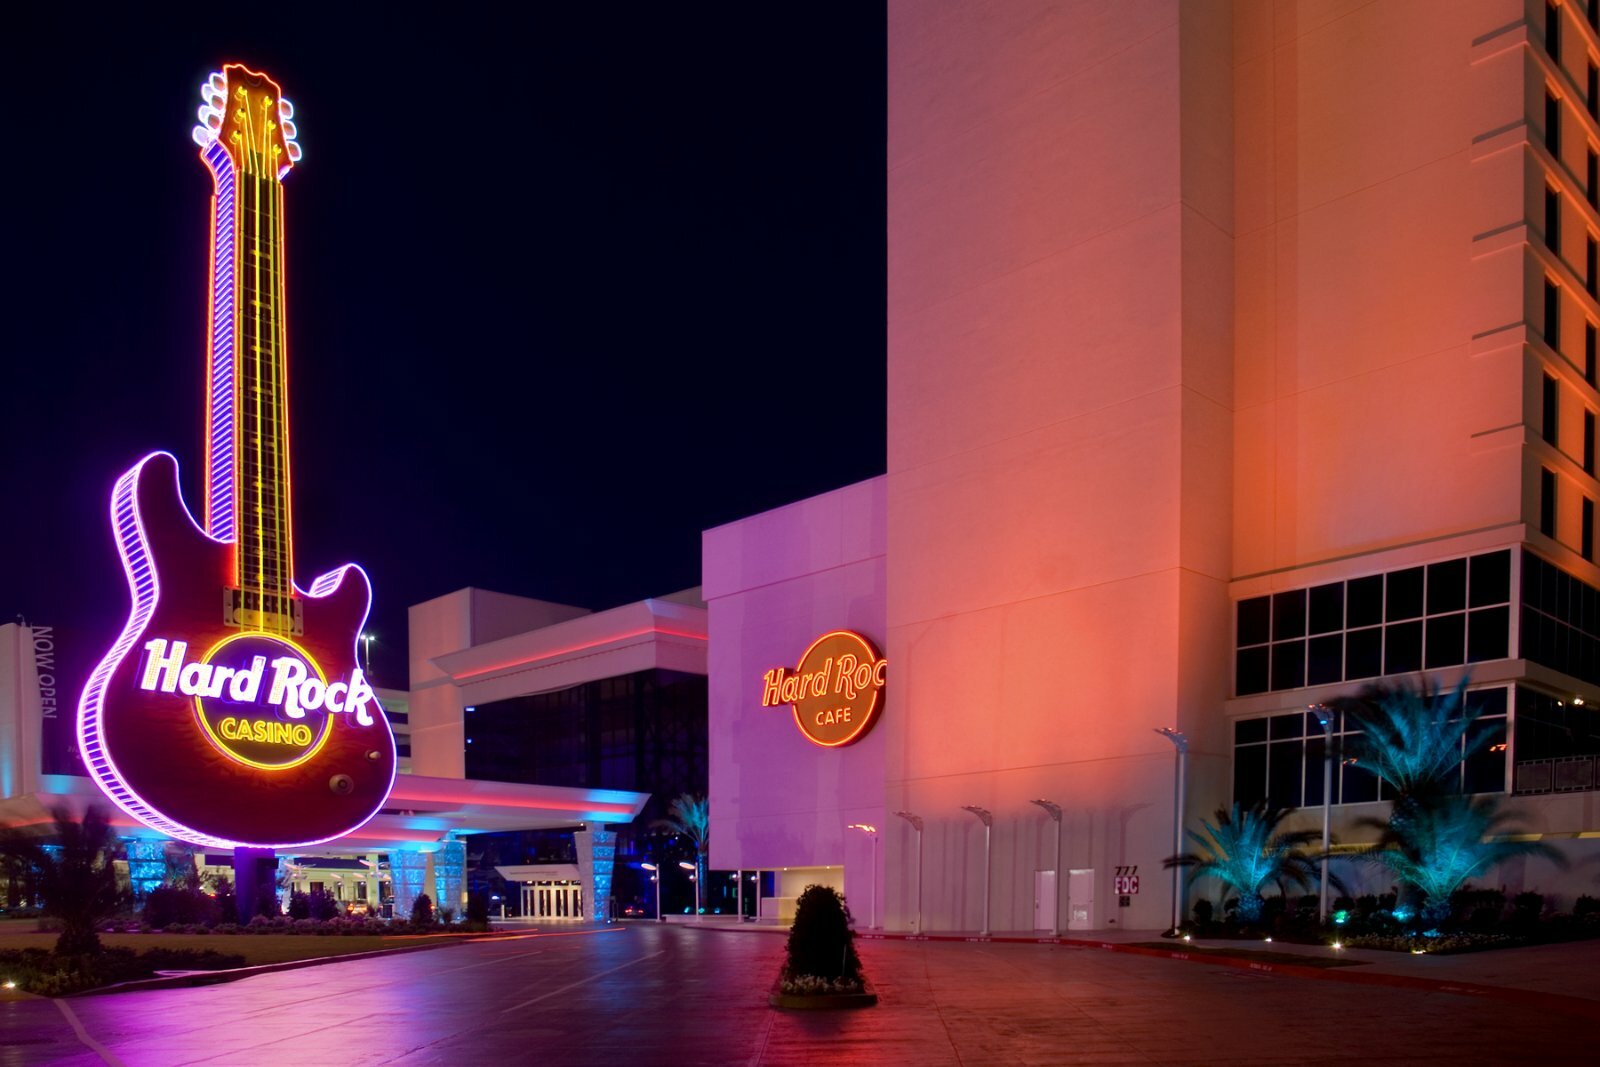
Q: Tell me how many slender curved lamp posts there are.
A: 6